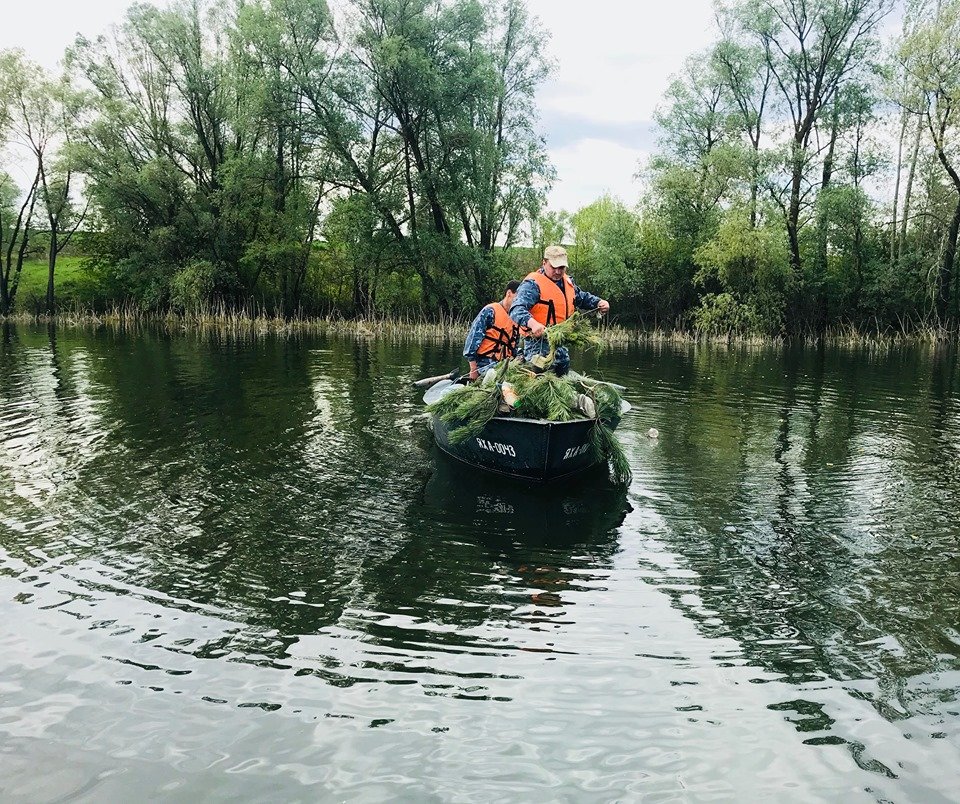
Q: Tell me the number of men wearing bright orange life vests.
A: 2